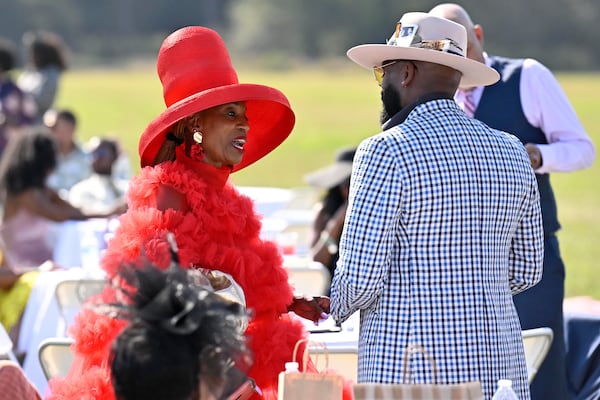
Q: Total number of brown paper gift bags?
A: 2